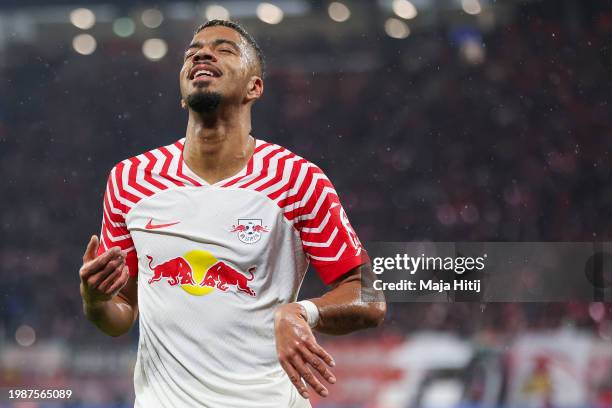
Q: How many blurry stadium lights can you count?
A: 11